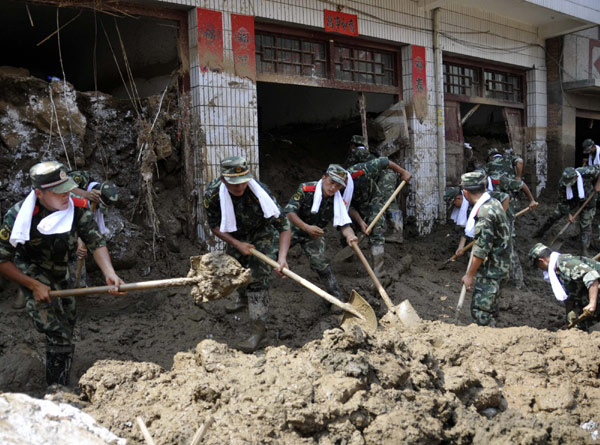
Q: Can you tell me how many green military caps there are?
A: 11